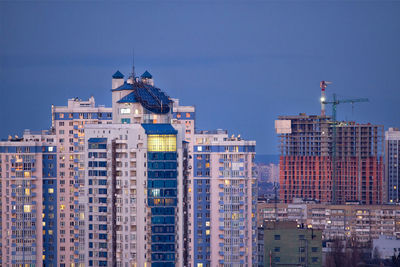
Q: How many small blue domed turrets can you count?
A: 2